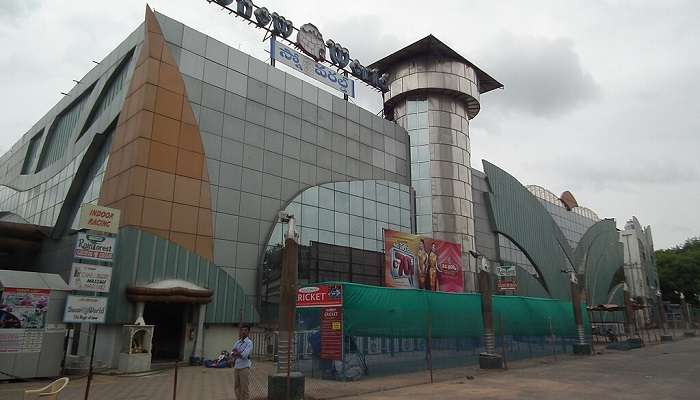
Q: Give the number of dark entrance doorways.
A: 1